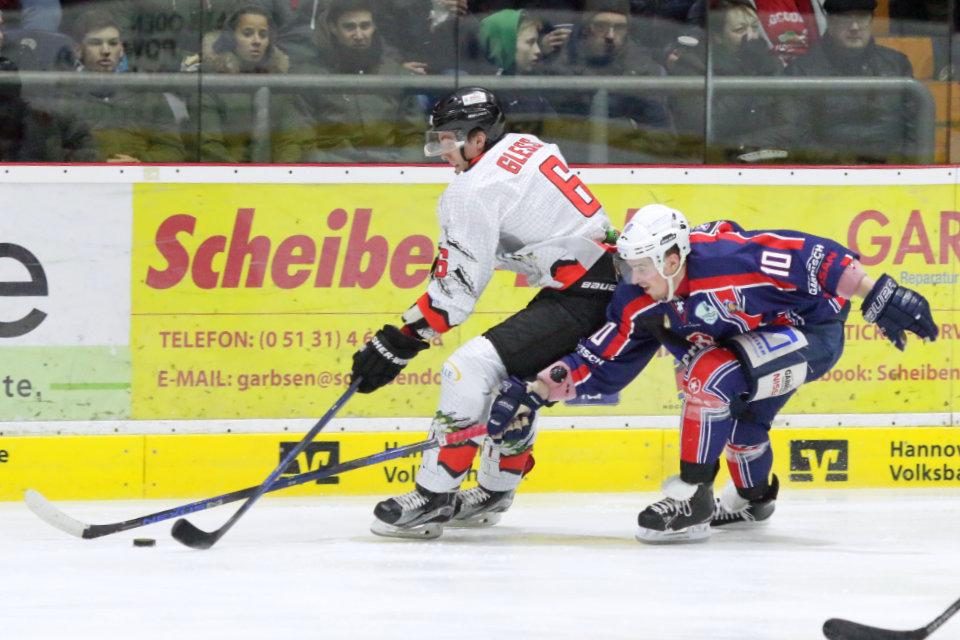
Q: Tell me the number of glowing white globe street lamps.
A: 0